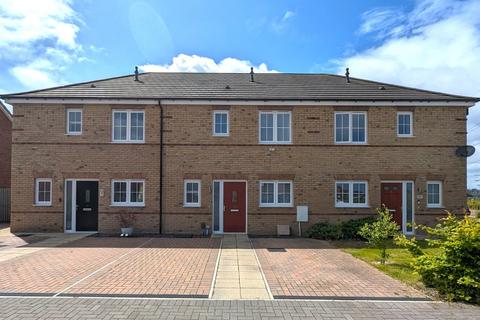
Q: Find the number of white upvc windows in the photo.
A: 12